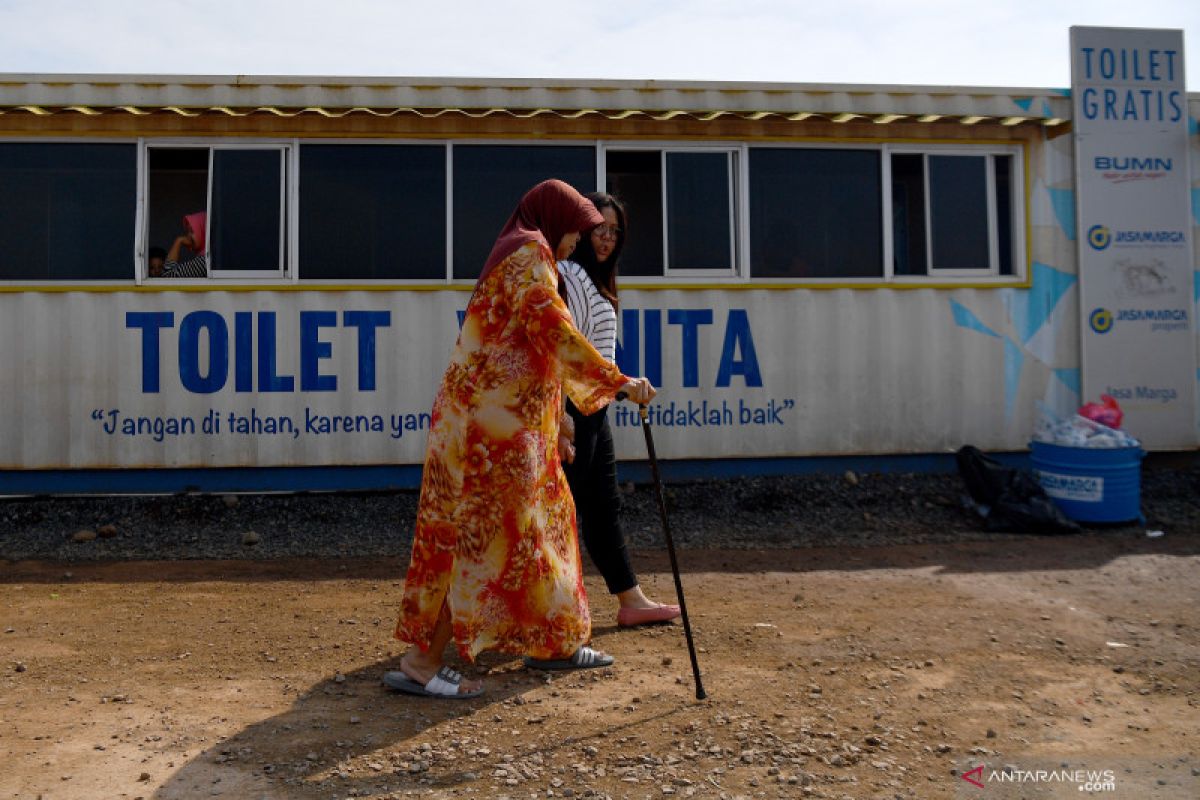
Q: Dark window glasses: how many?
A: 7